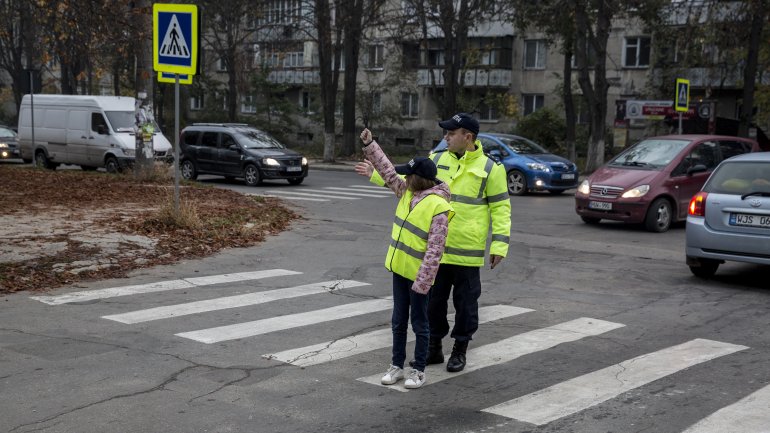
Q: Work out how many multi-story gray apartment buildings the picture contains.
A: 1